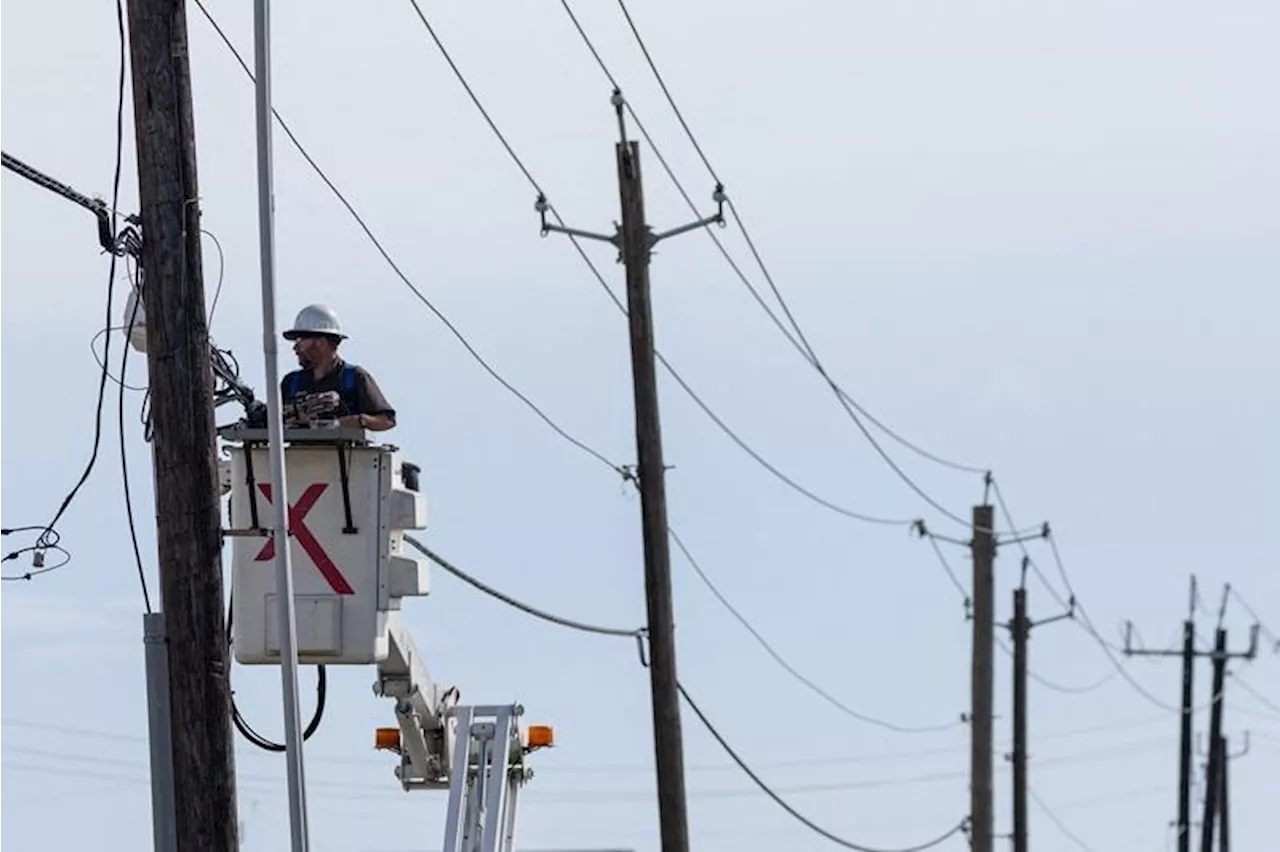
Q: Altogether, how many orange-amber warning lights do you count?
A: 2